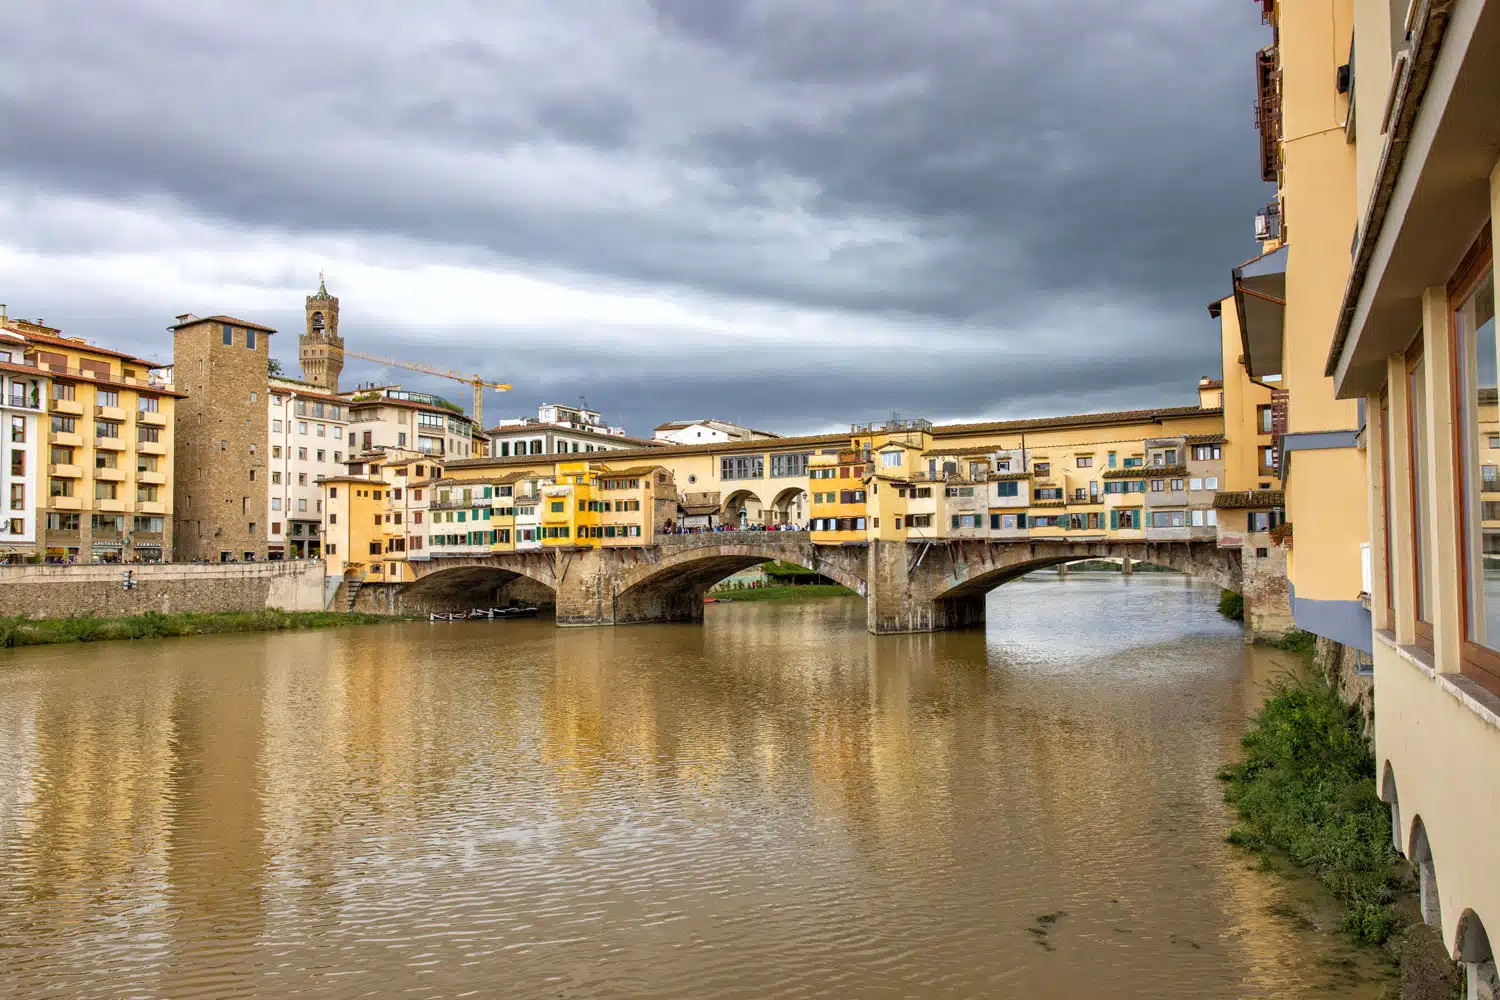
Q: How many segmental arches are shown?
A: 3